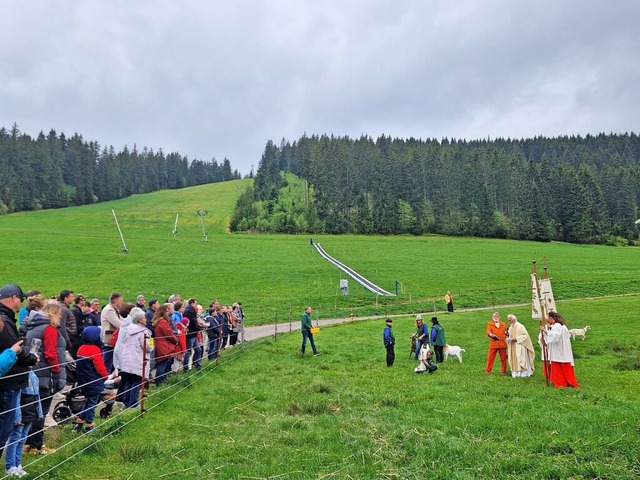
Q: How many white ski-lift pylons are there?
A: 3